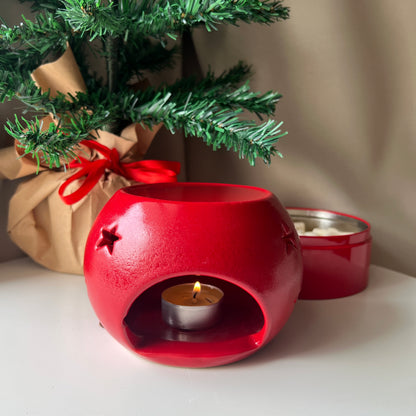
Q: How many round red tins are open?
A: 1